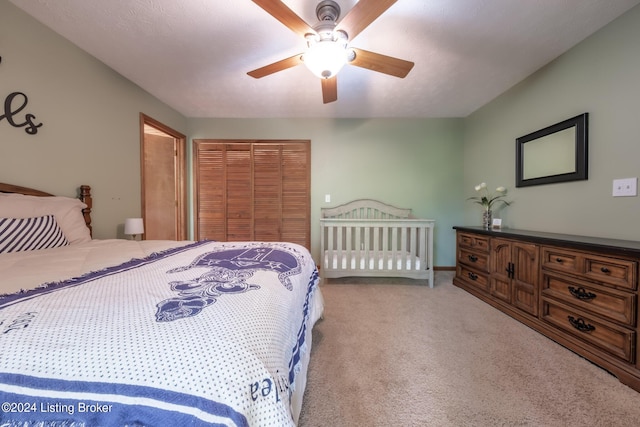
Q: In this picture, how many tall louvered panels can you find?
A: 4